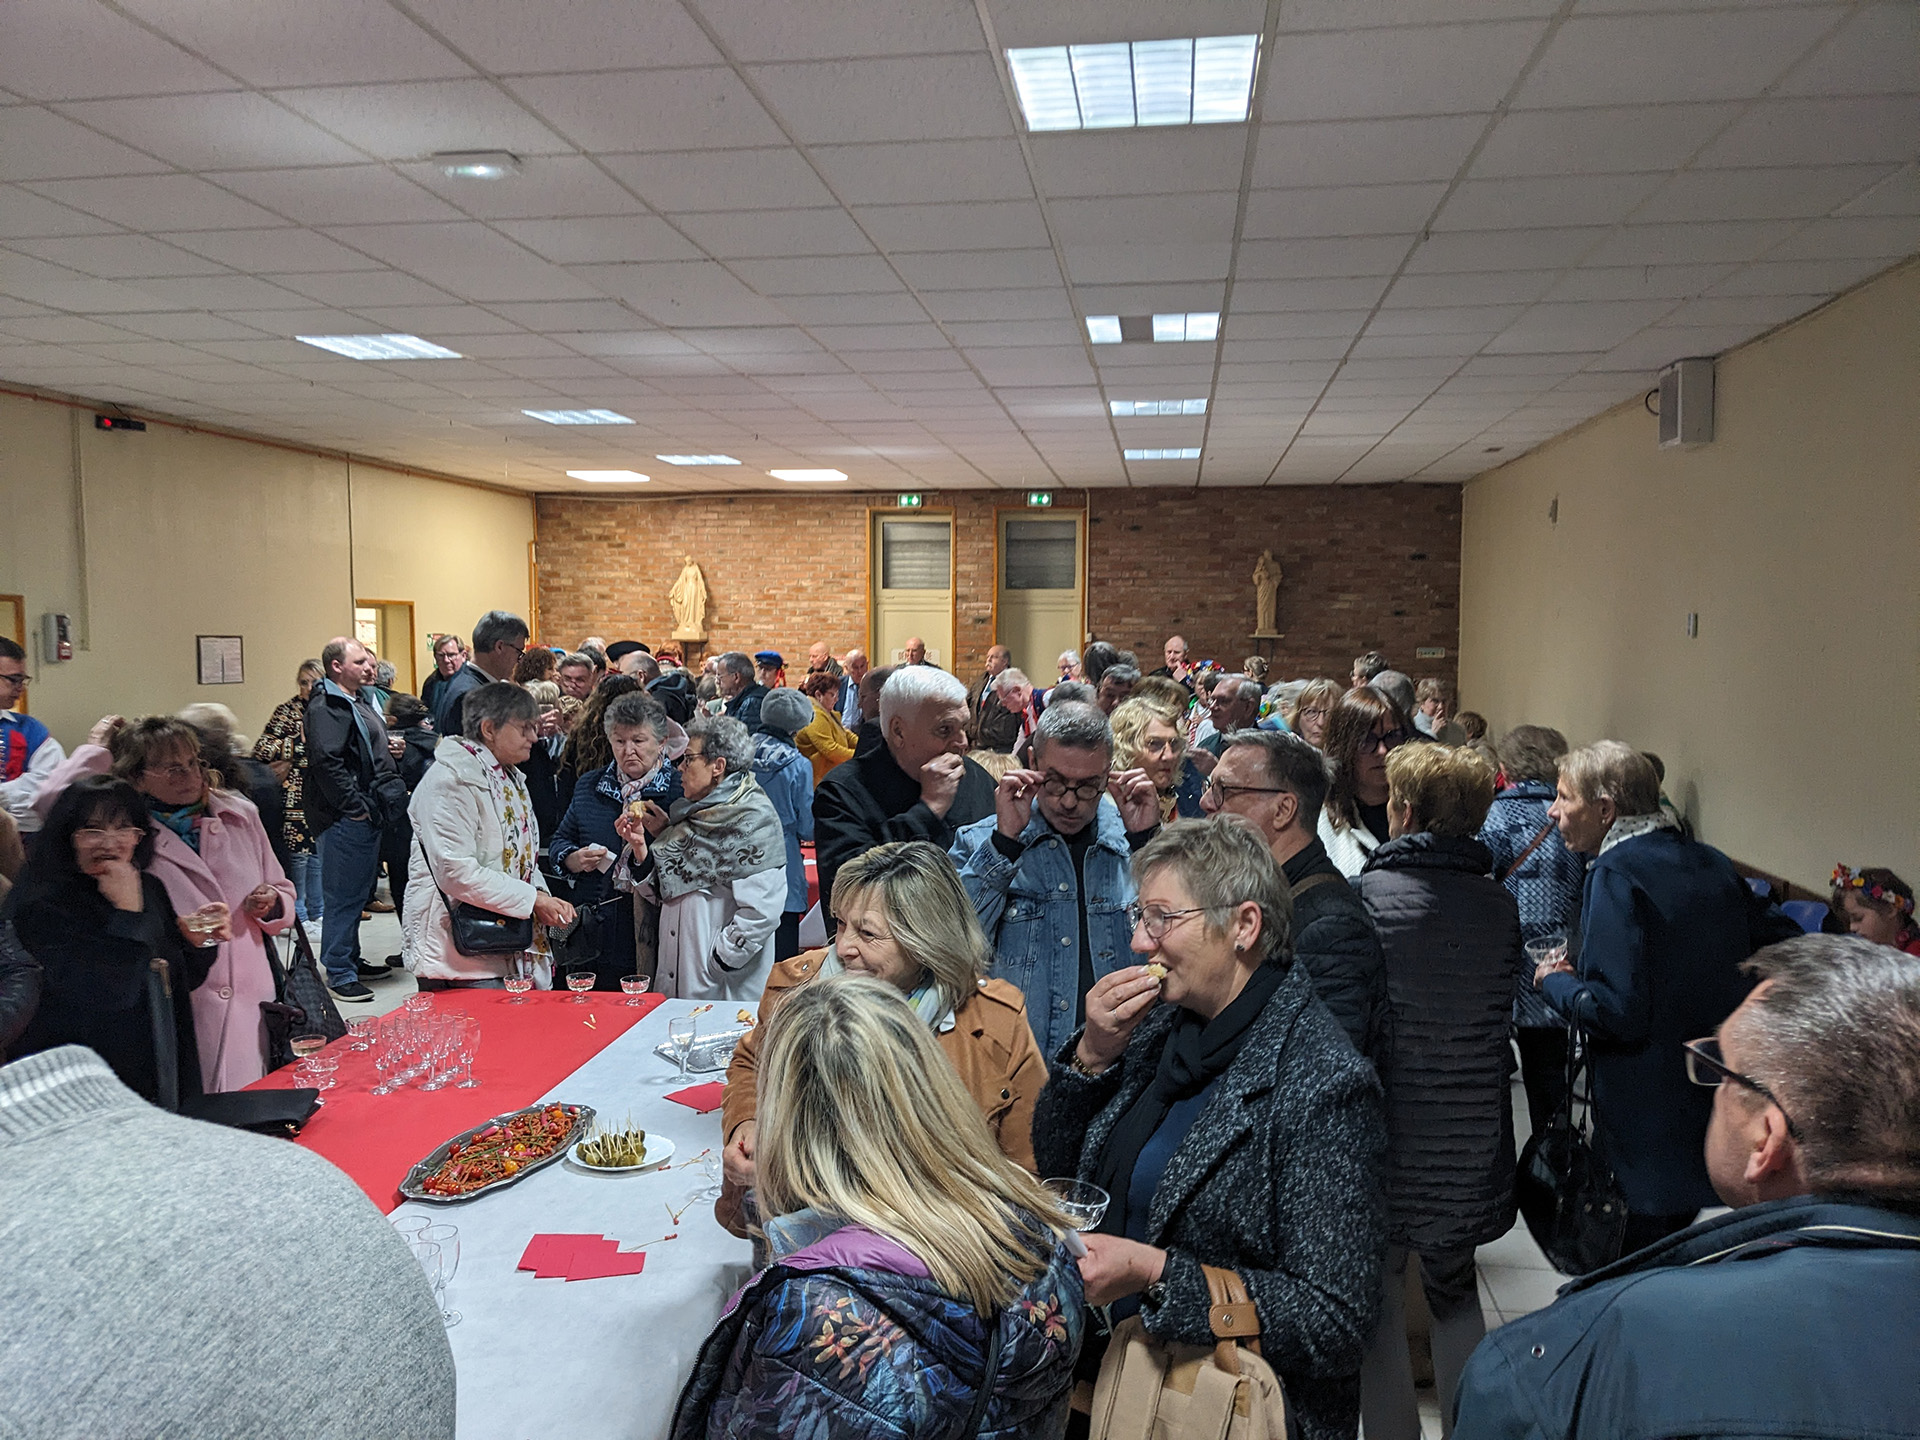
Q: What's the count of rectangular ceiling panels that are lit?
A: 9